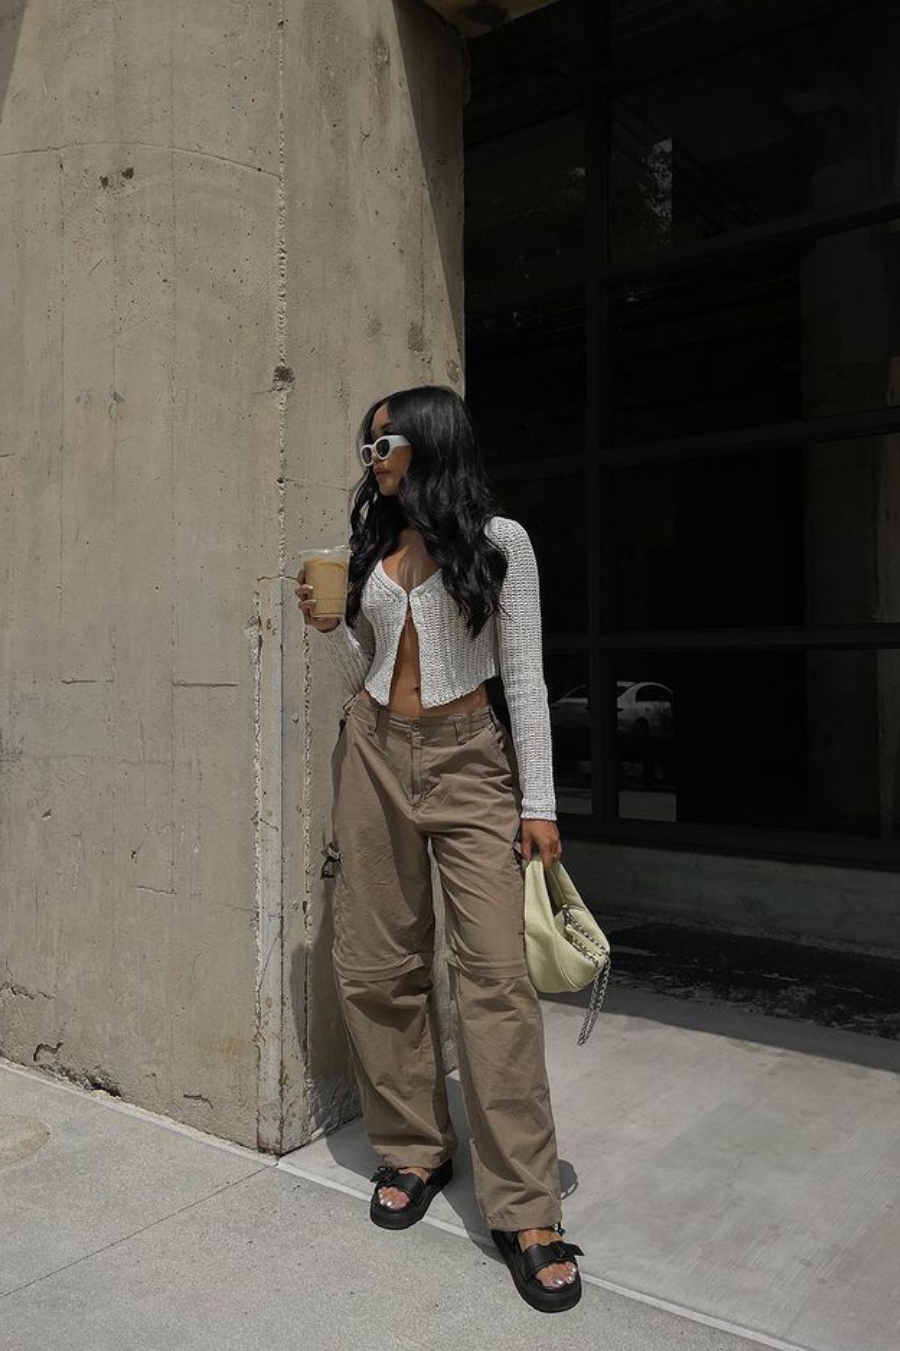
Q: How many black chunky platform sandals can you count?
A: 2